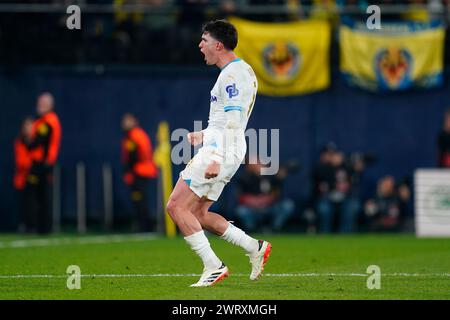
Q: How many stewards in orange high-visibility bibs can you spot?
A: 3